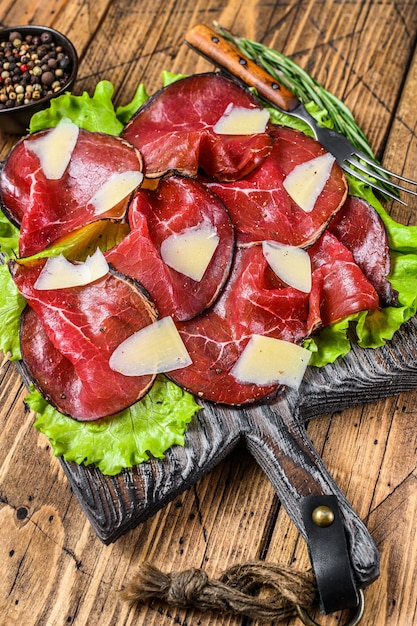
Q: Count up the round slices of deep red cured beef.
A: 7